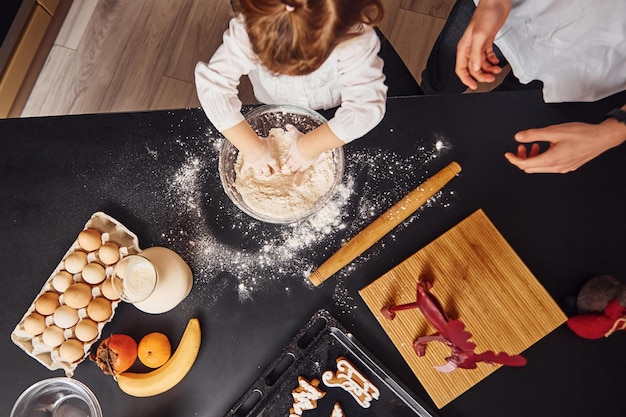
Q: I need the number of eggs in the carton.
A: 15